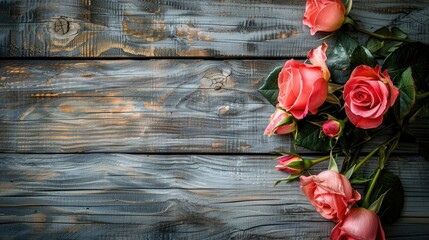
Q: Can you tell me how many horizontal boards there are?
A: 3